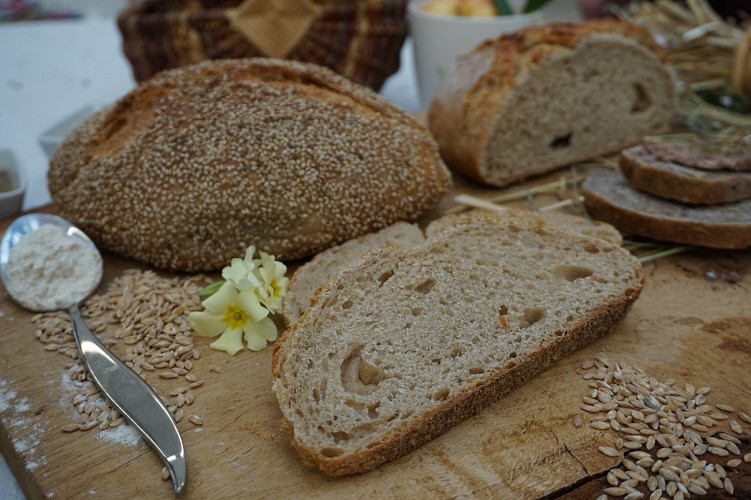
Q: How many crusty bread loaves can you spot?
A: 2